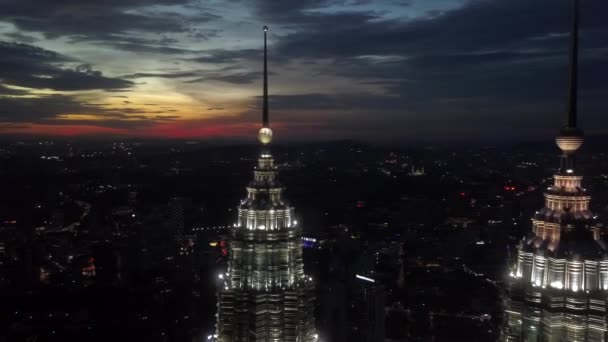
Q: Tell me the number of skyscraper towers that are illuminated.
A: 2